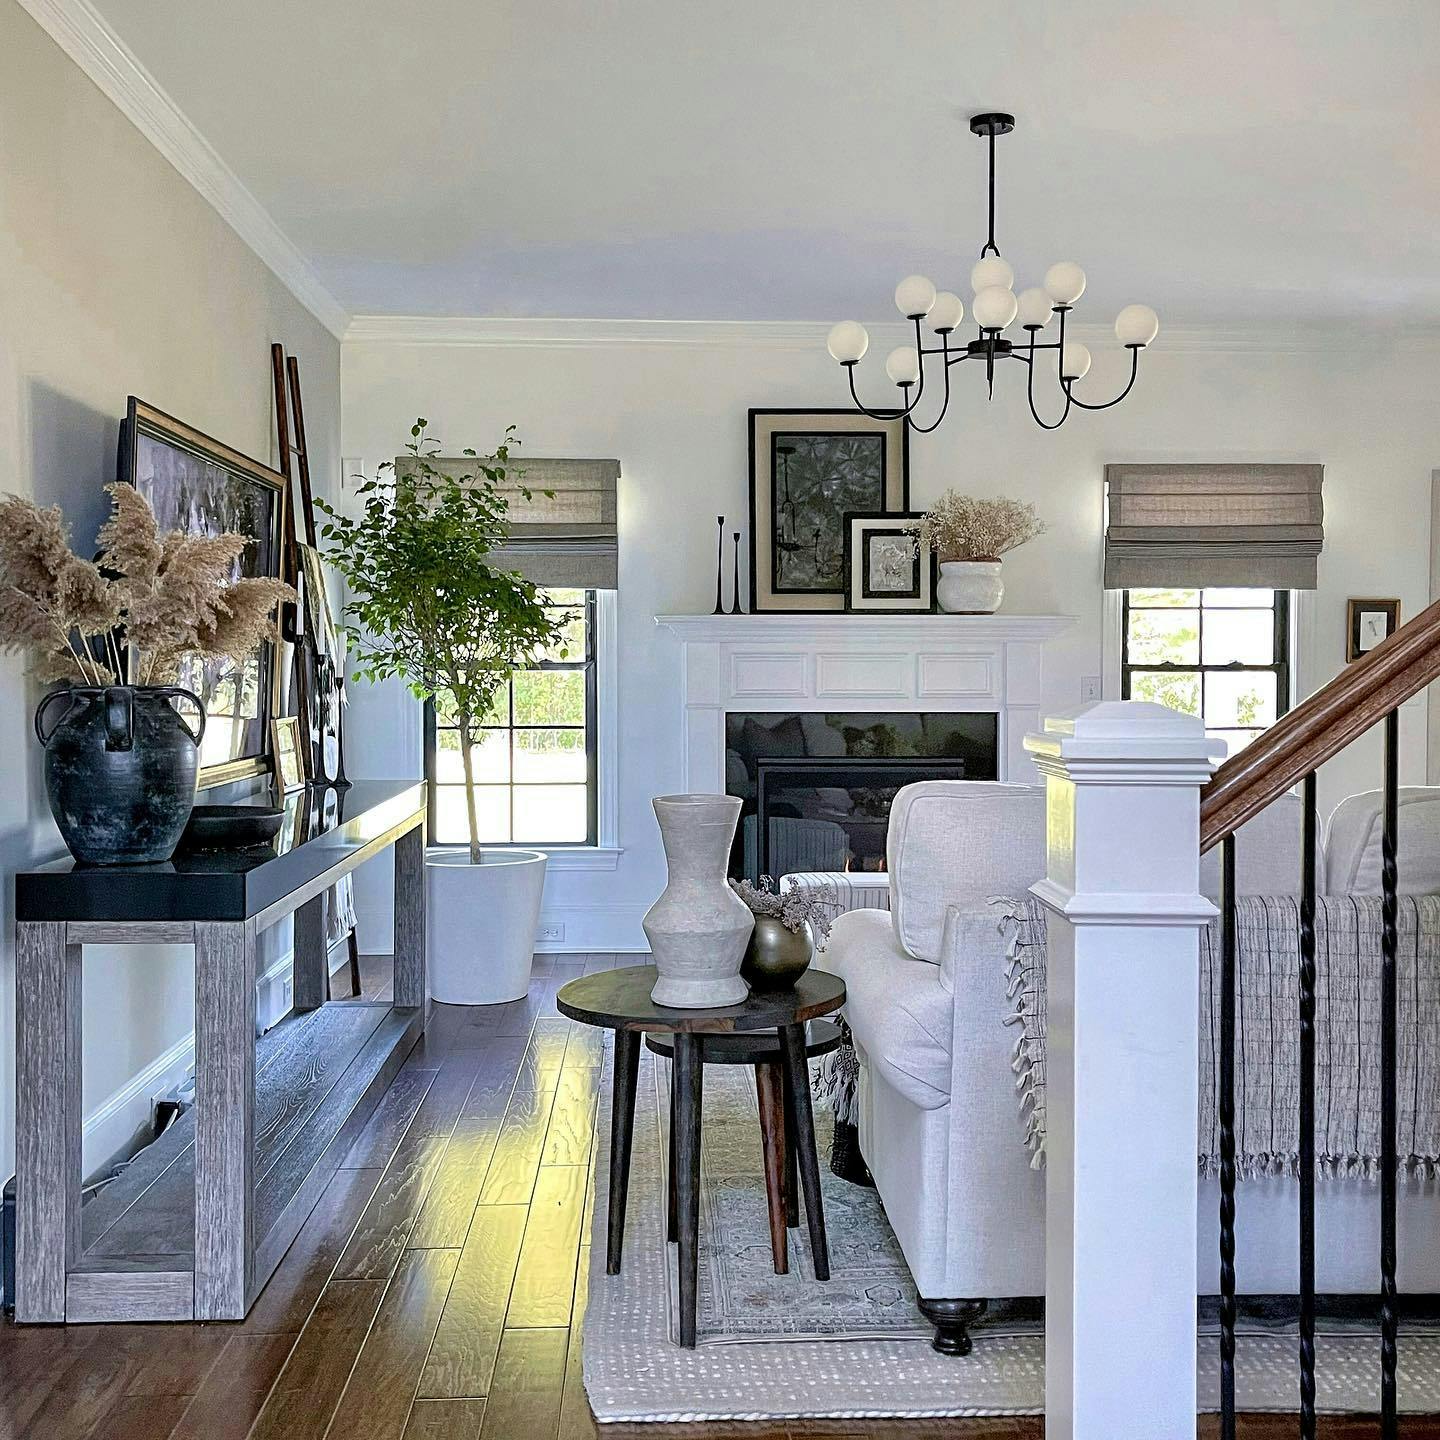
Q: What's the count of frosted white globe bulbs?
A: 10